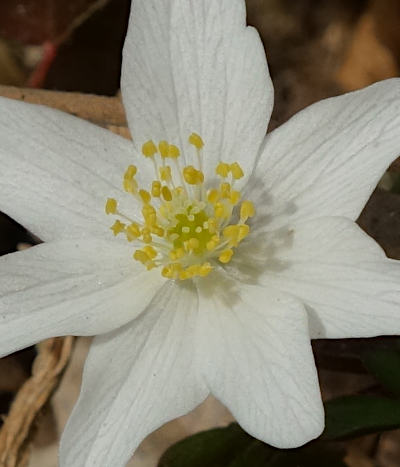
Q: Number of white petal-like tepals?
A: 7